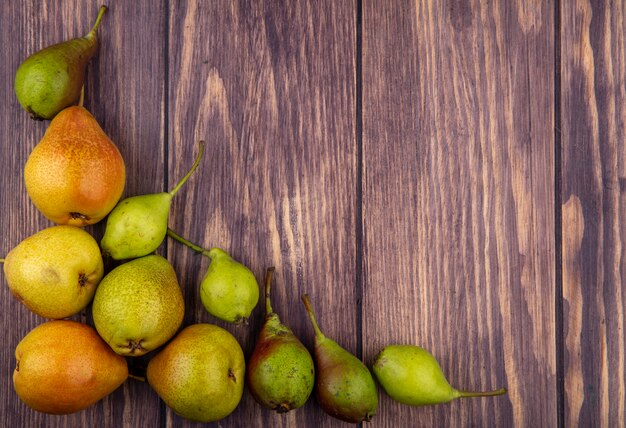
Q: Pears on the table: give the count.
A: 11